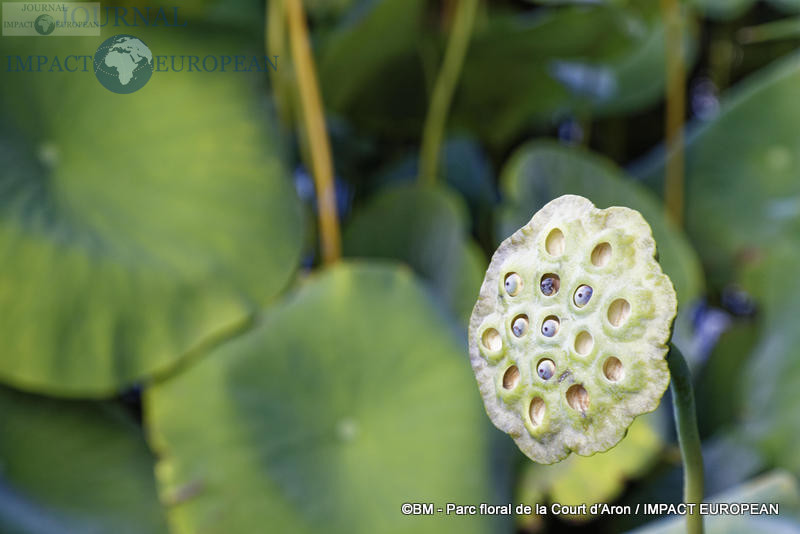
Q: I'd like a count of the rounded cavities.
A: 15